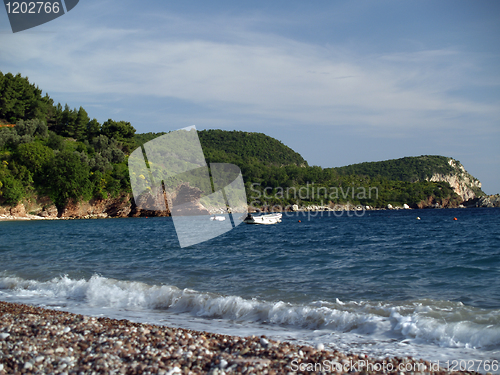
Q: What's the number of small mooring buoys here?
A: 3